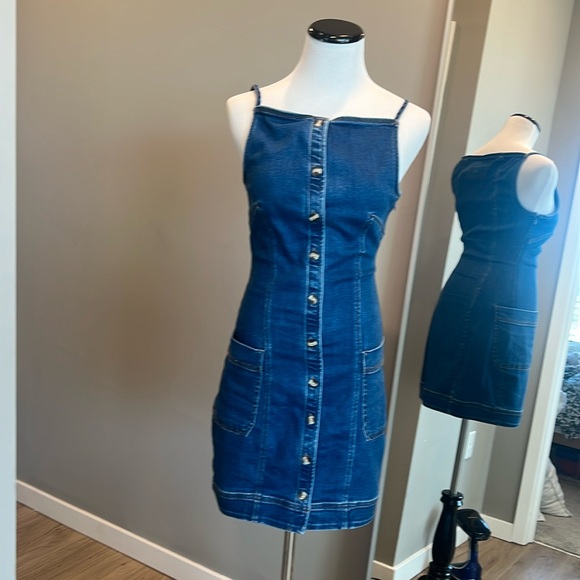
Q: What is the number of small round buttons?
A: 10